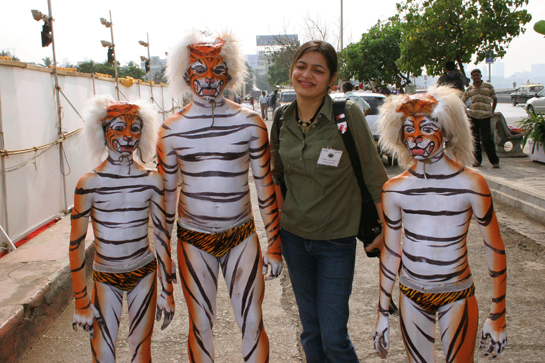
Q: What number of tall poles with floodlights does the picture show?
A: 3